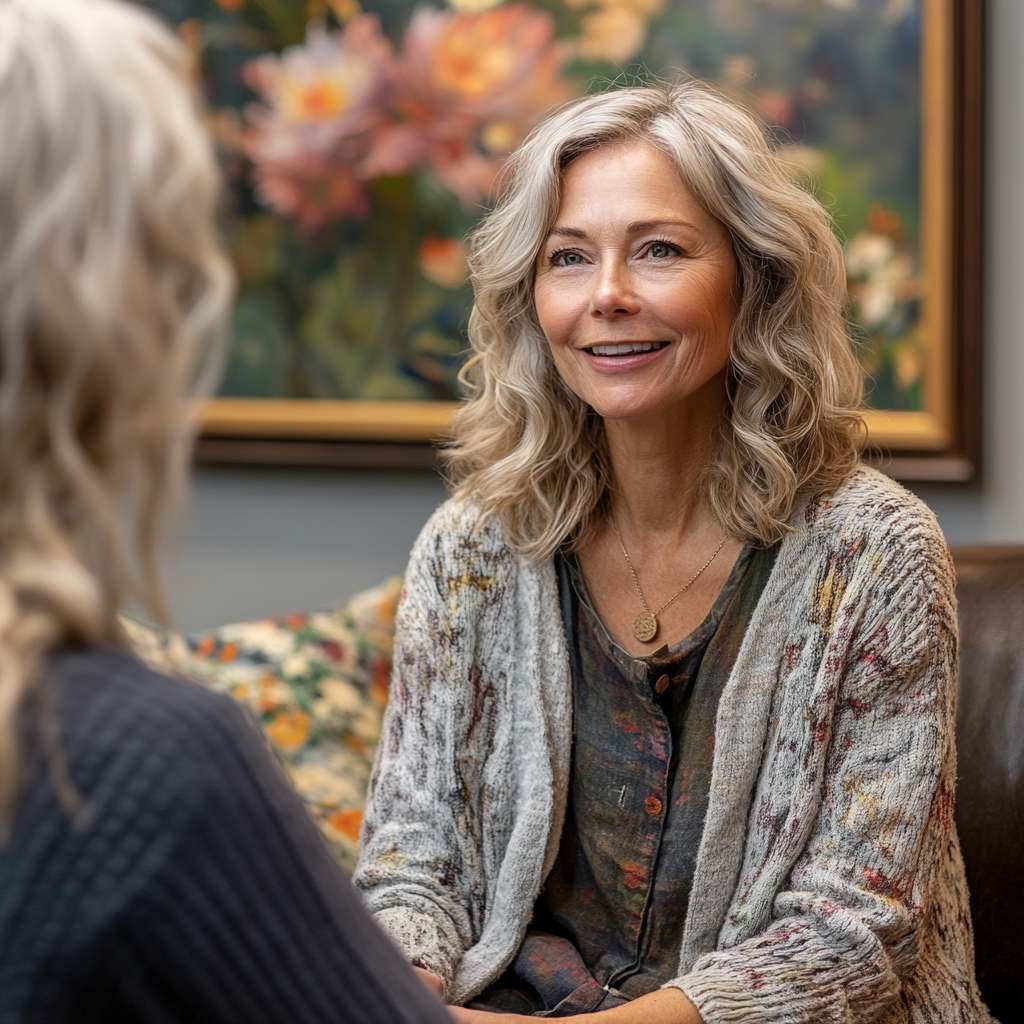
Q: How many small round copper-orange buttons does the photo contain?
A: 2